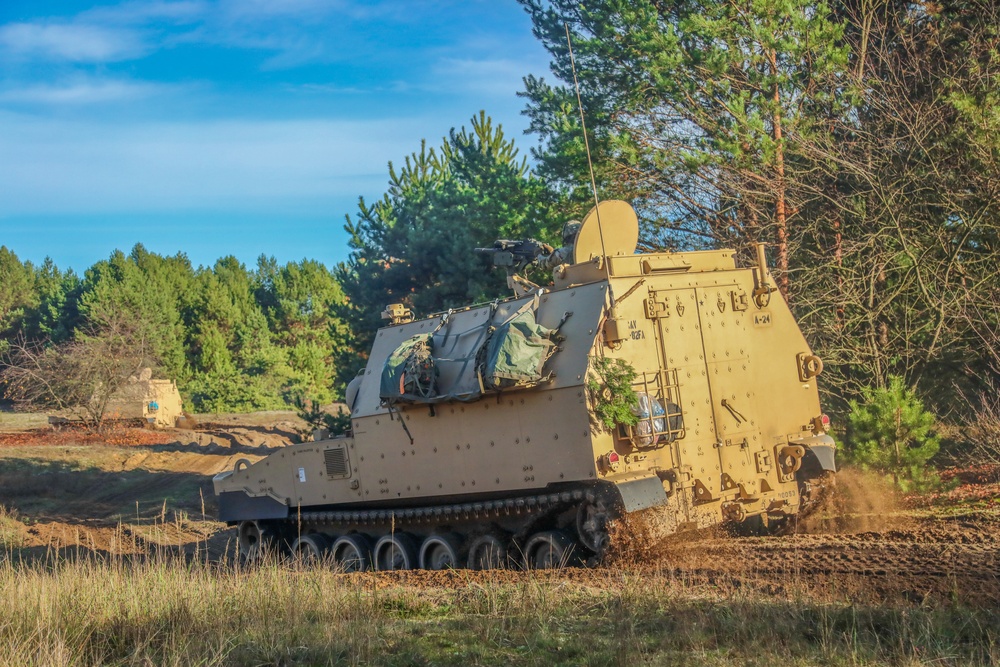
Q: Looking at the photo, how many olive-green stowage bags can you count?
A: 2